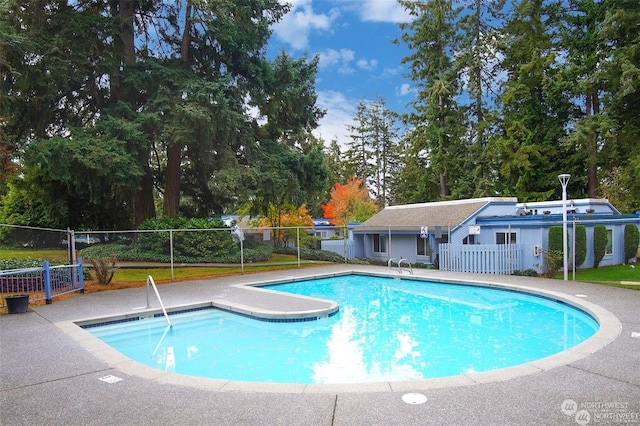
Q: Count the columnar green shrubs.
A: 4